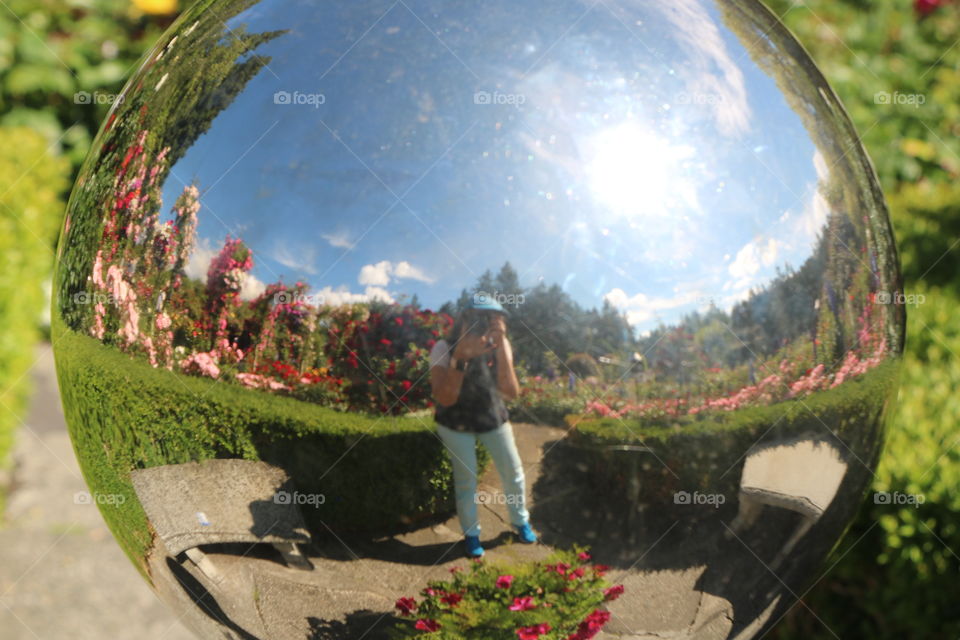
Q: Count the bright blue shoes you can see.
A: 2